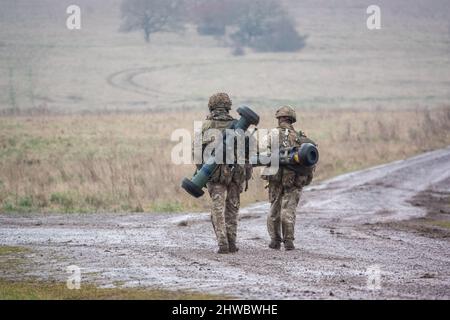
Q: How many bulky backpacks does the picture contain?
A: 2